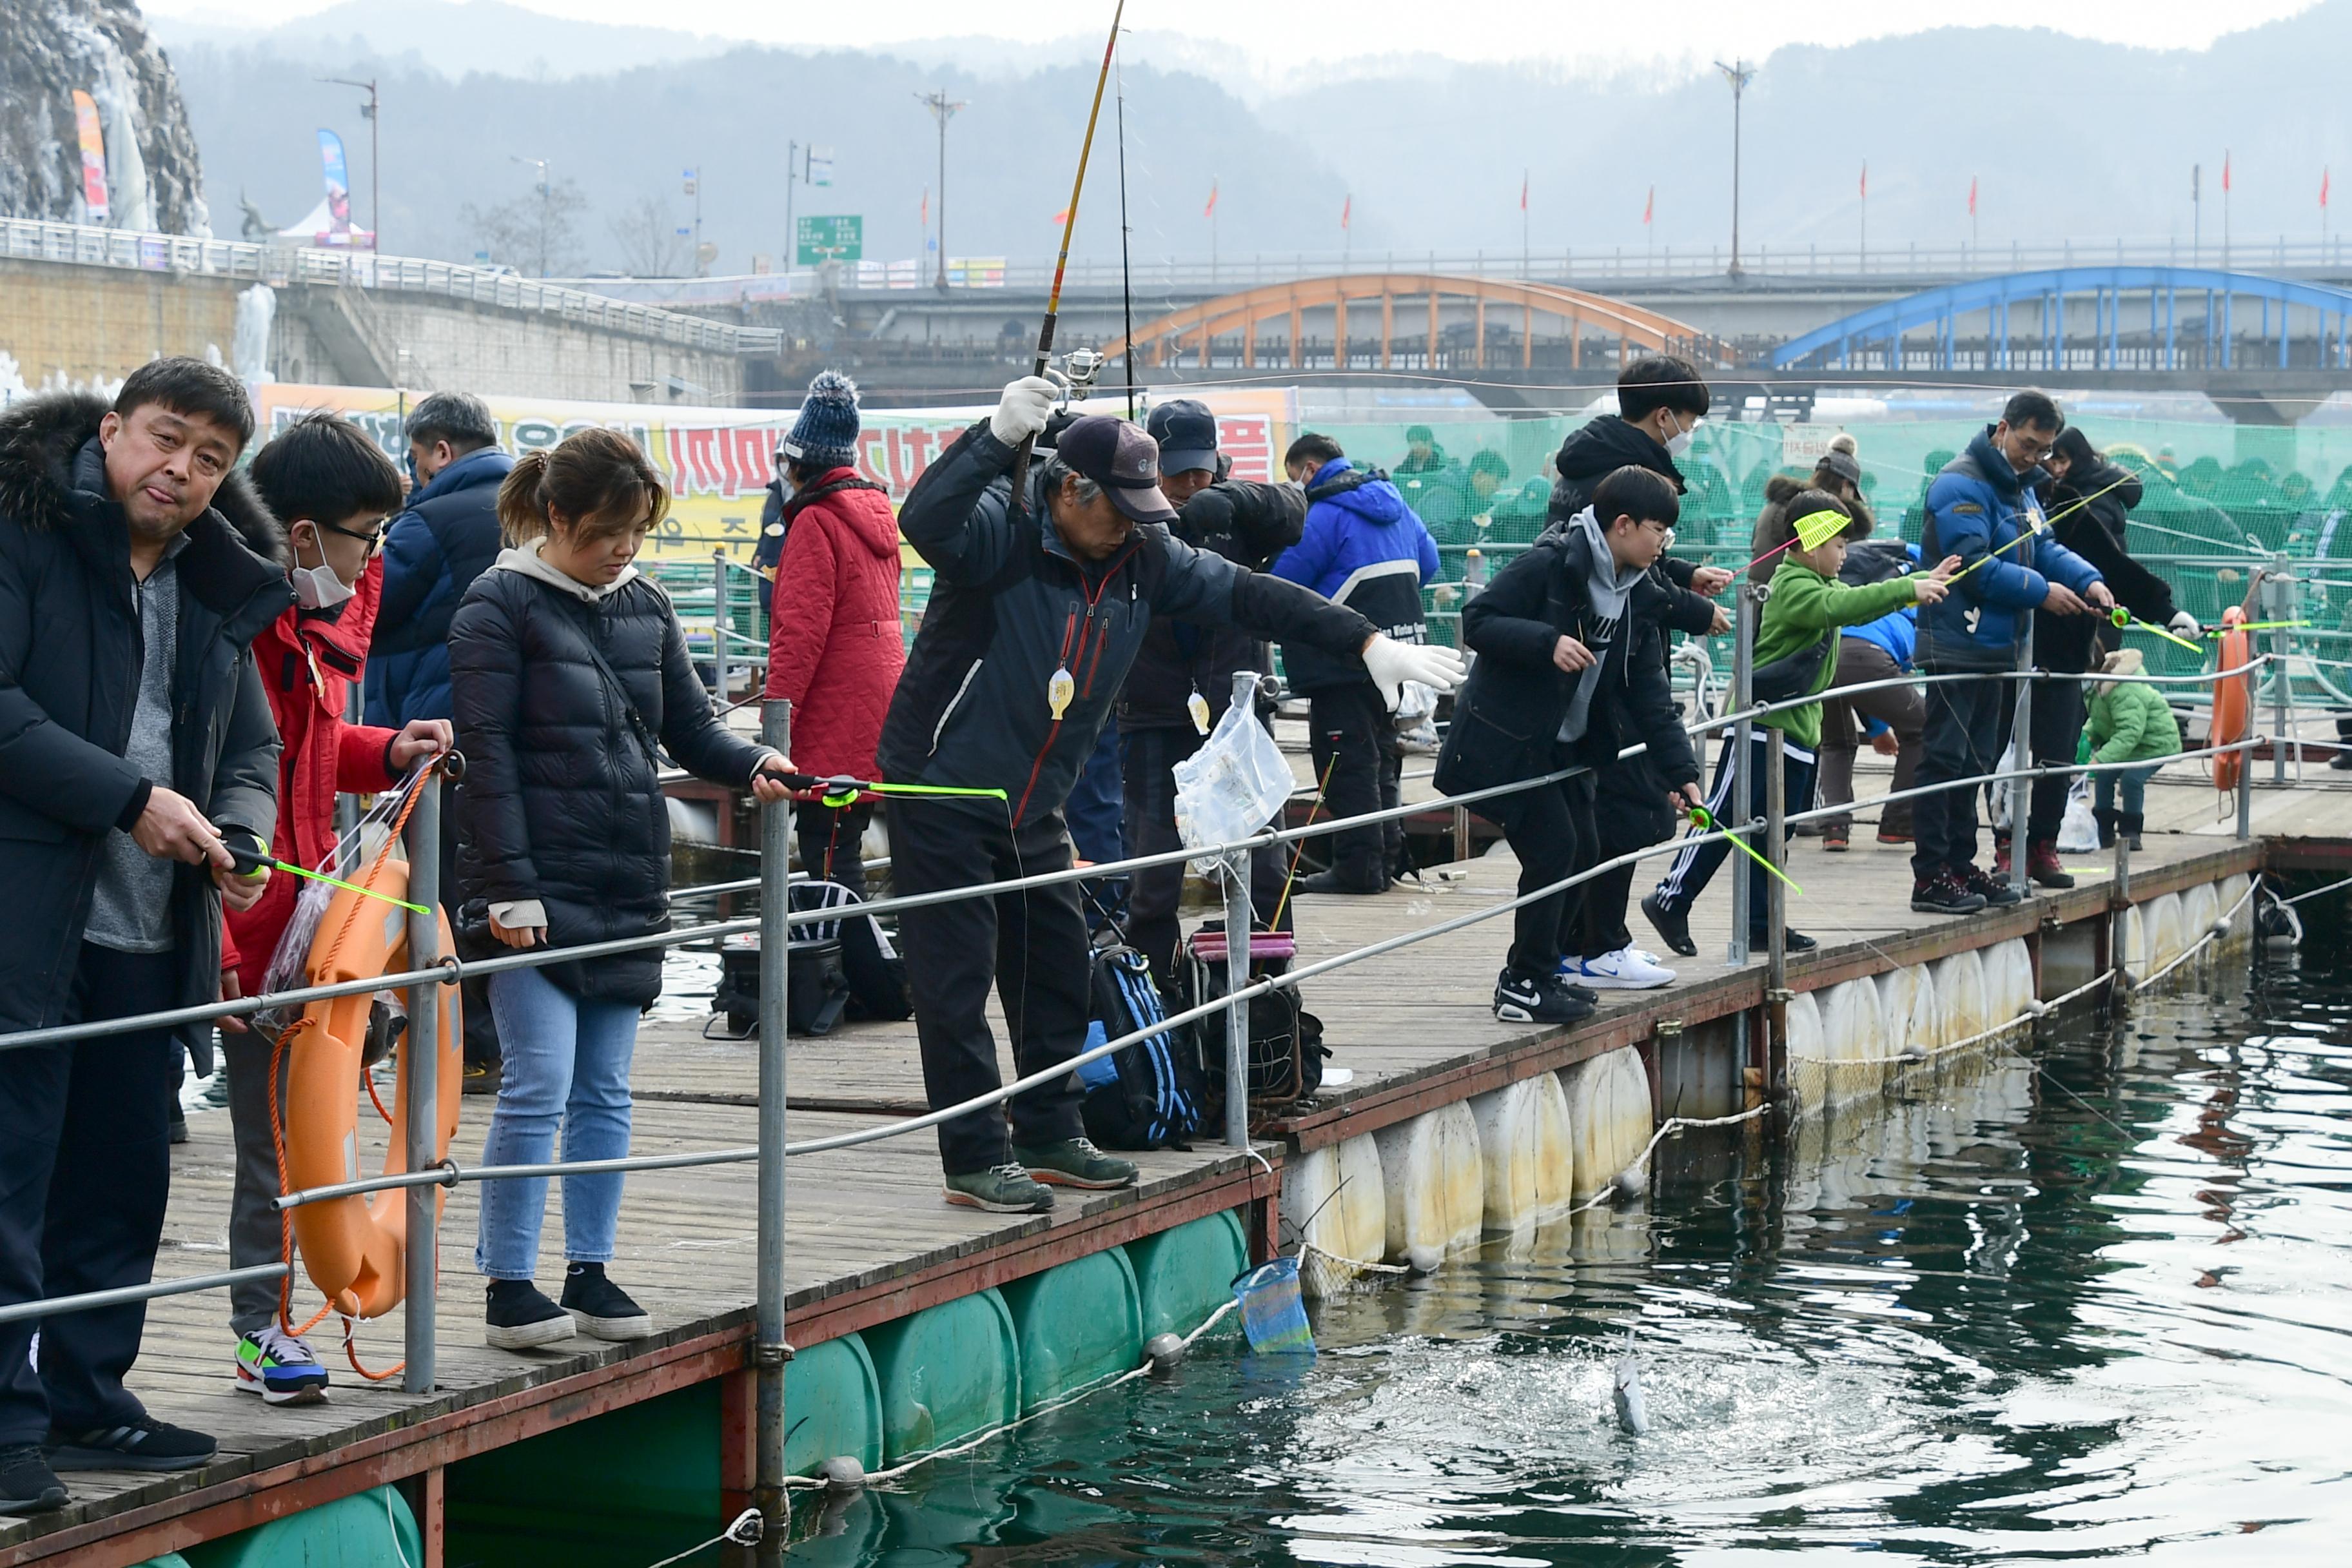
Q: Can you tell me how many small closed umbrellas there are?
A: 0